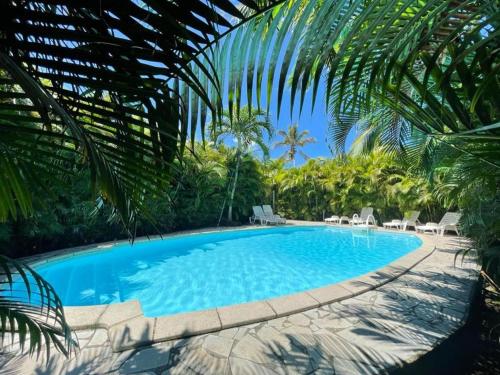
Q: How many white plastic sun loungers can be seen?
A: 6